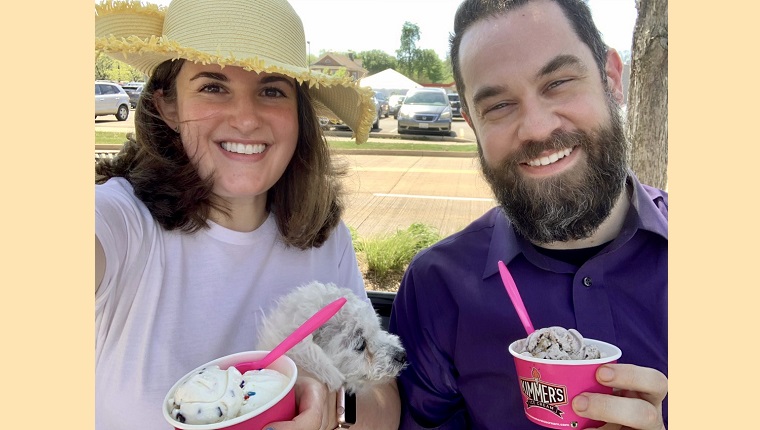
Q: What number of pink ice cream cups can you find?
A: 2